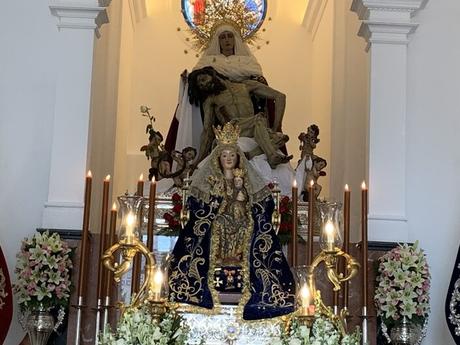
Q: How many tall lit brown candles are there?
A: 9